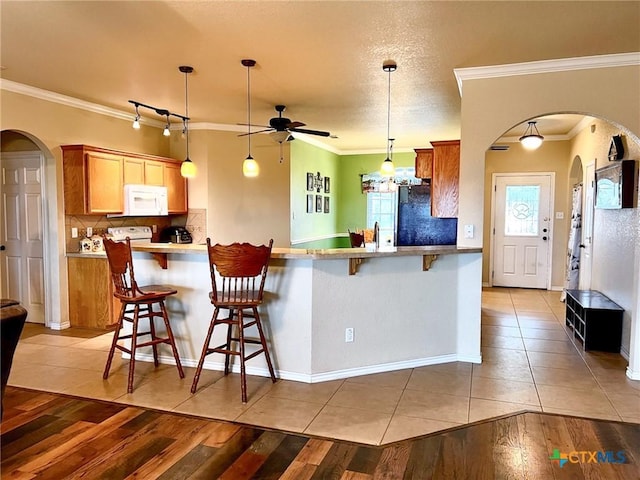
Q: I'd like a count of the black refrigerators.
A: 1